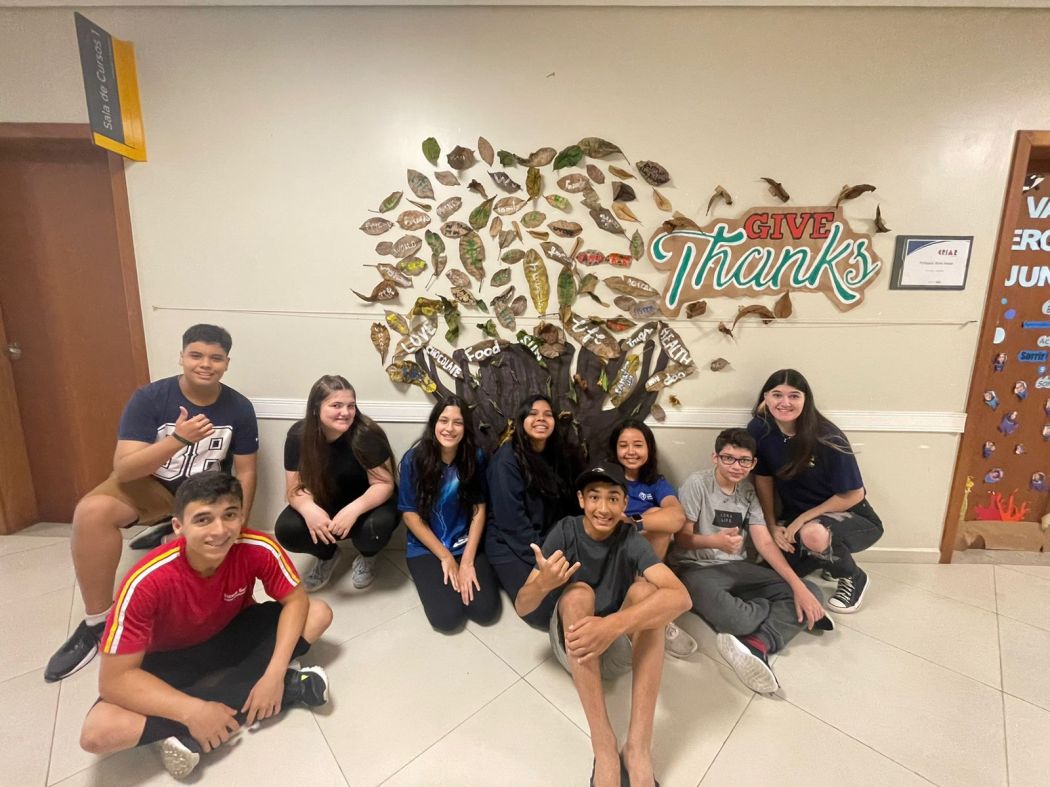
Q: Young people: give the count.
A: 9